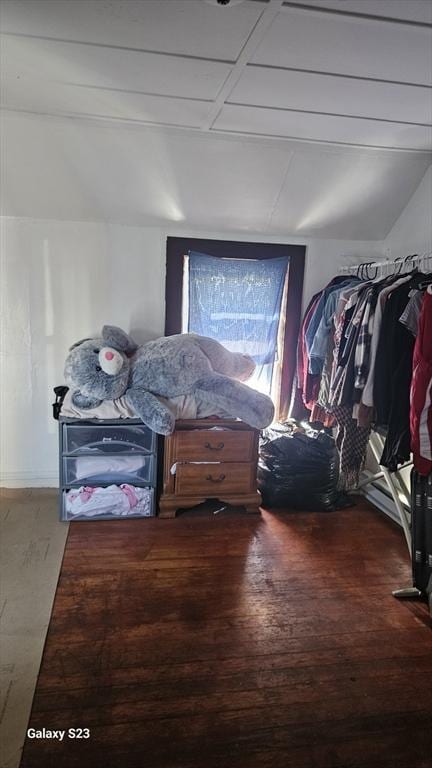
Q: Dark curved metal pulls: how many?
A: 2